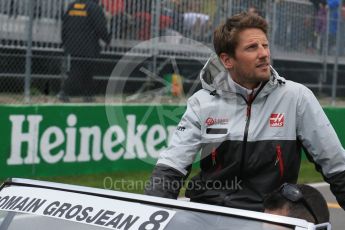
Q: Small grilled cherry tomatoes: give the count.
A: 0